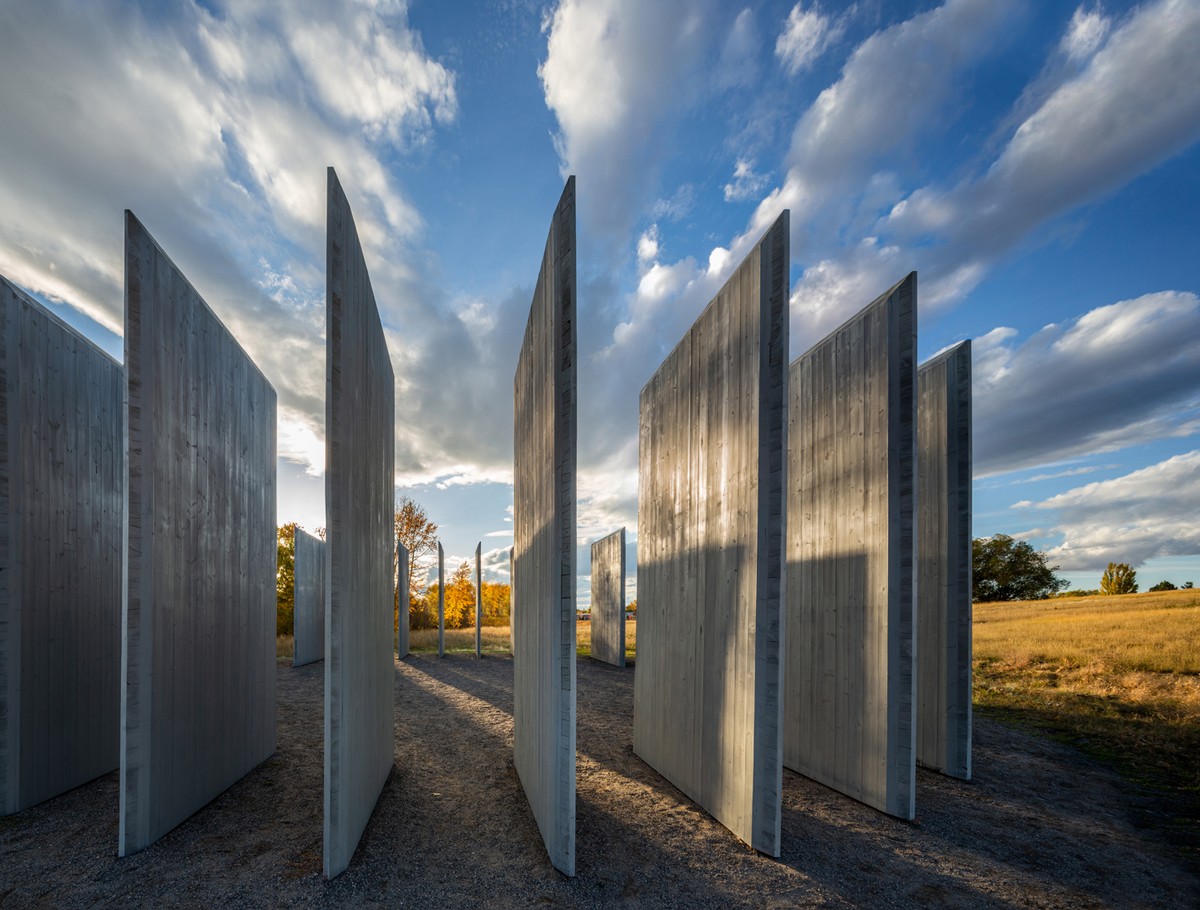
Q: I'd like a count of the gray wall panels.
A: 13